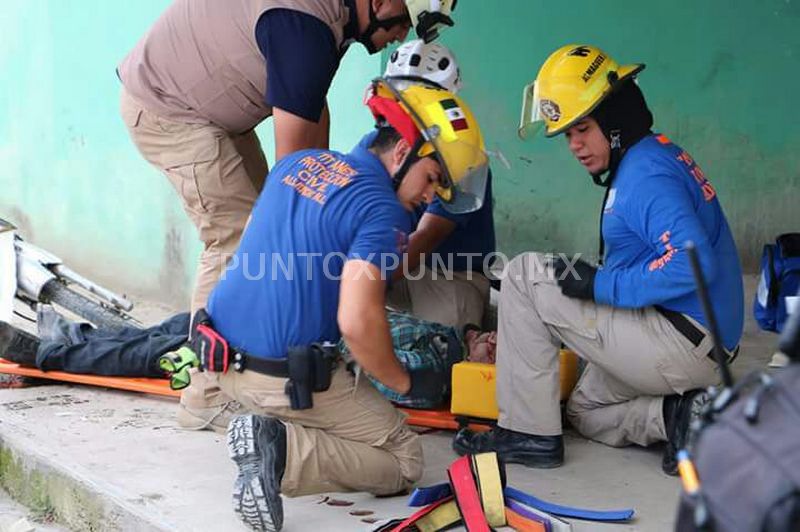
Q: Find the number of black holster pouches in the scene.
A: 2